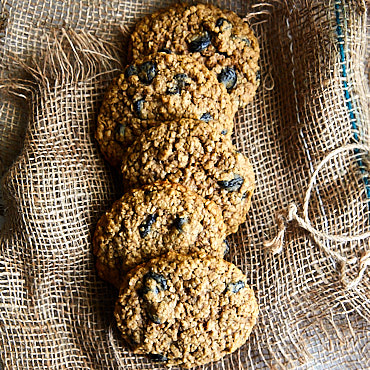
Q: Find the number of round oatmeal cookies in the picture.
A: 5